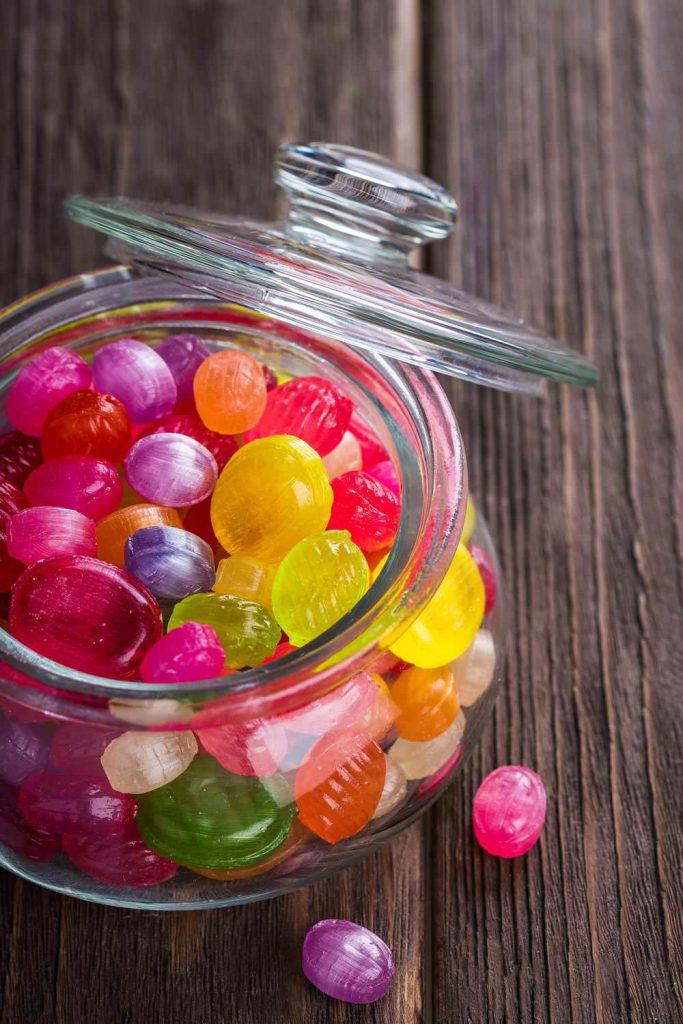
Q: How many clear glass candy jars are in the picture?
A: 1